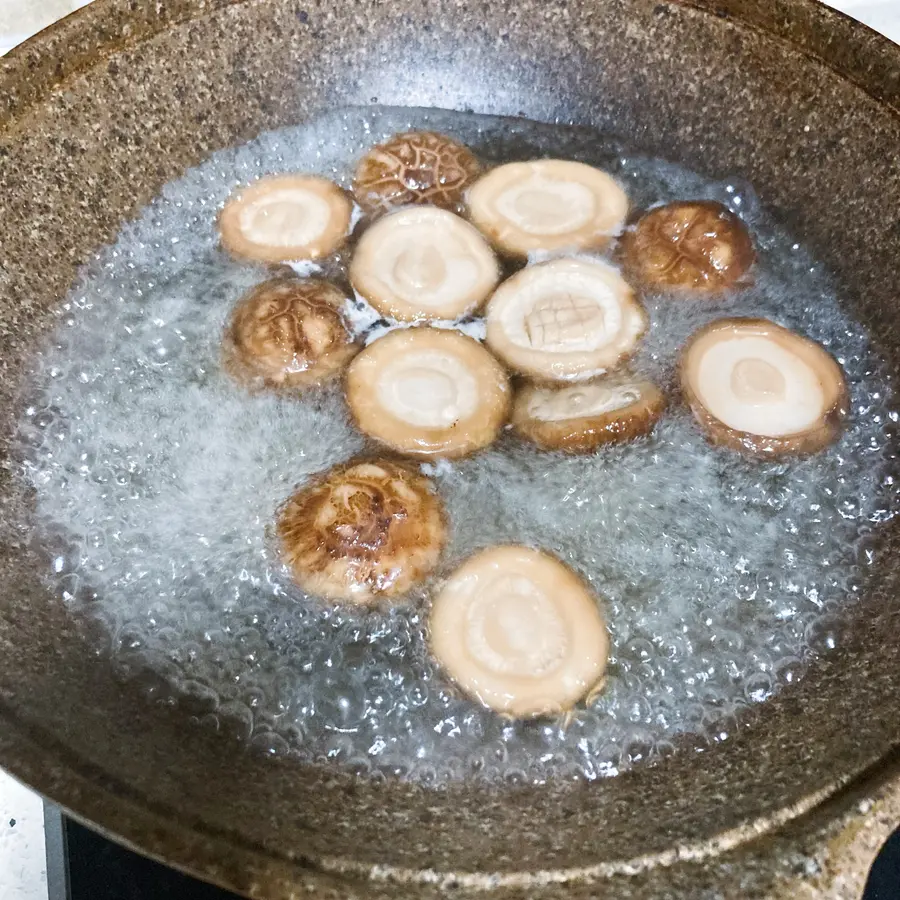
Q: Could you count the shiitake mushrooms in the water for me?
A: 12